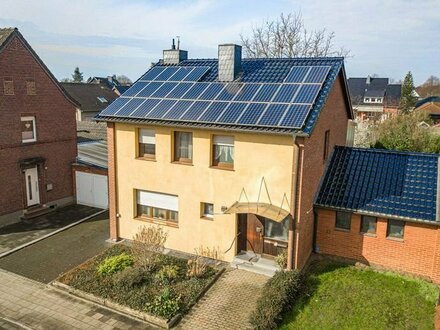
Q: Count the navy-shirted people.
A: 0